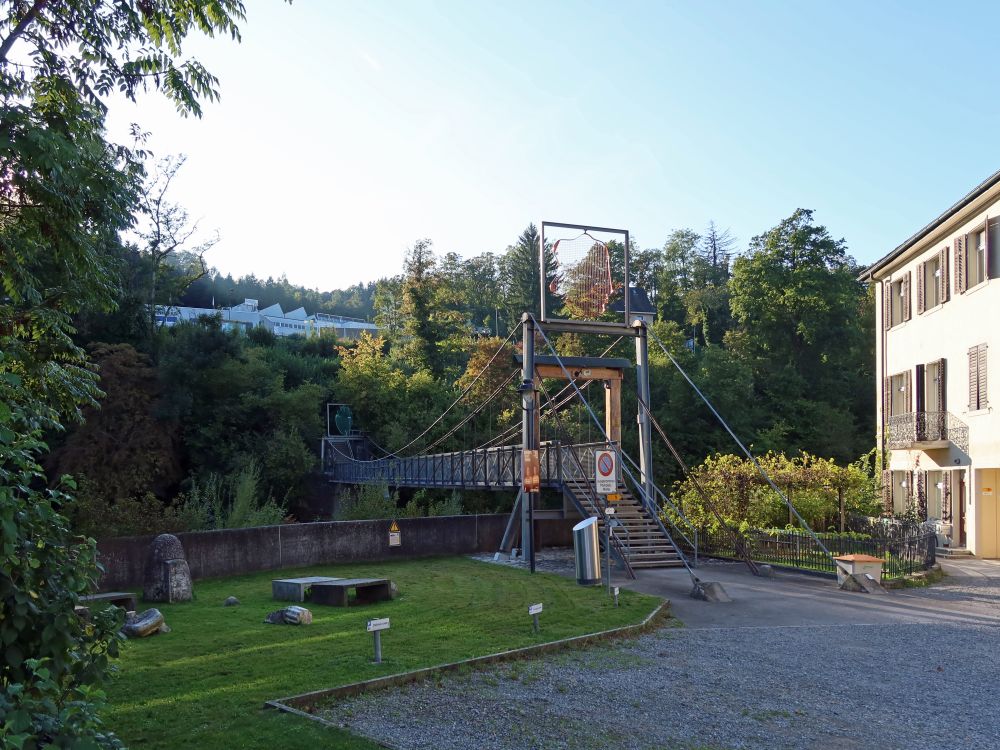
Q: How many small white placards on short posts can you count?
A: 3